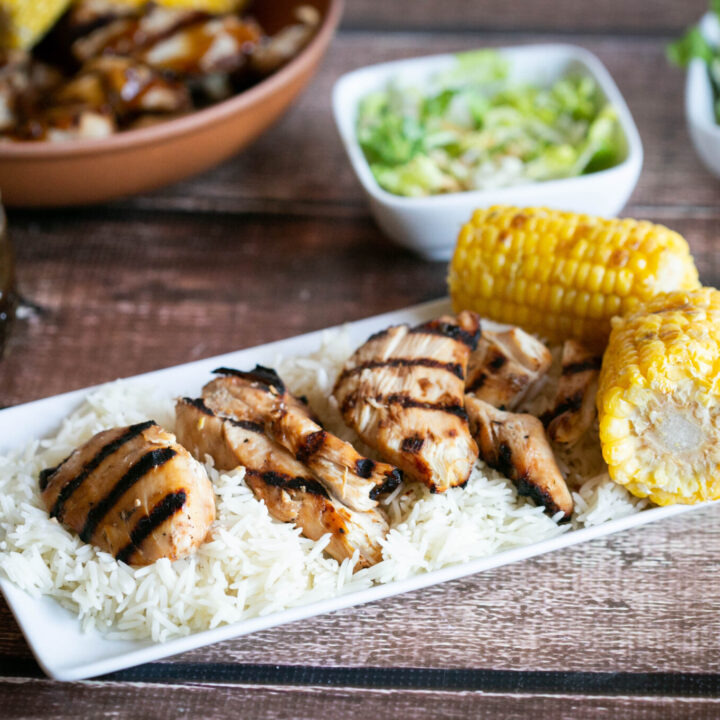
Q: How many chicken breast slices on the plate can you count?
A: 7